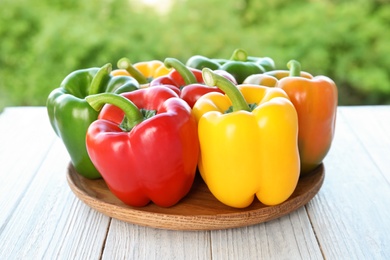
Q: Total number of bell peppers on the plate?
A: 7